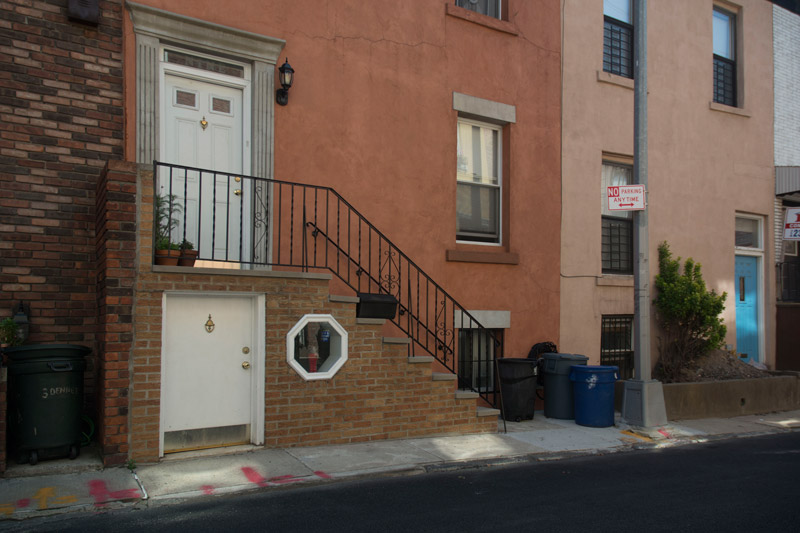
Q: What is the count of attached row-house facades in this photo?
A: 4